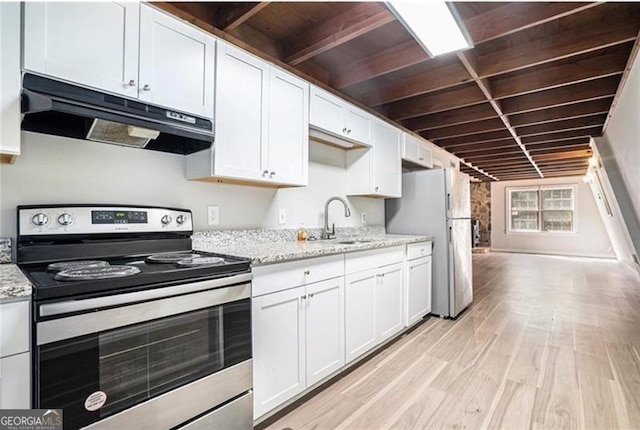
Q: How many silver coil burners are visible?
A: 4